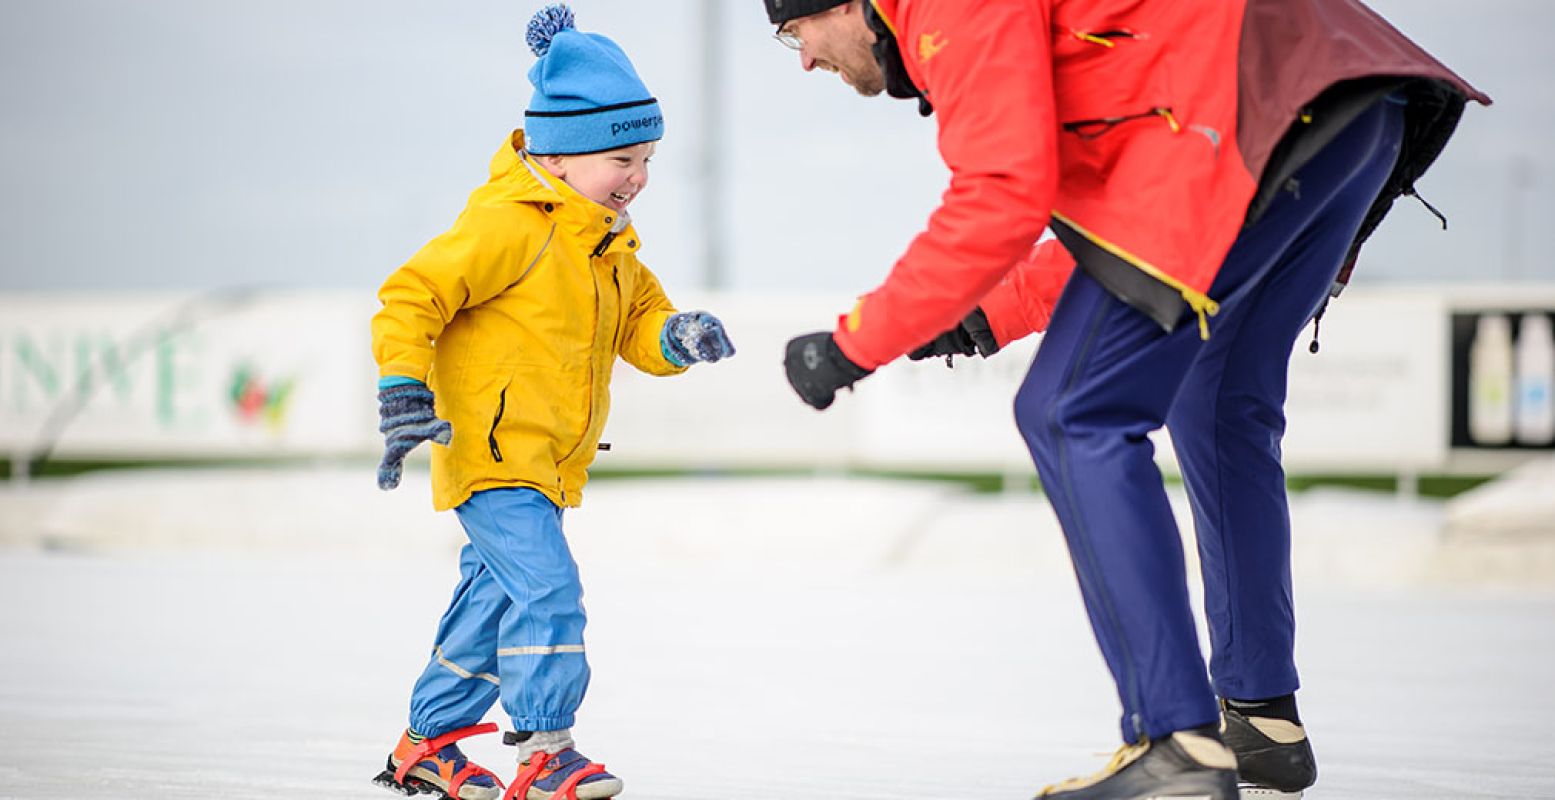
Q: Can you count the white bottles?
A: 2